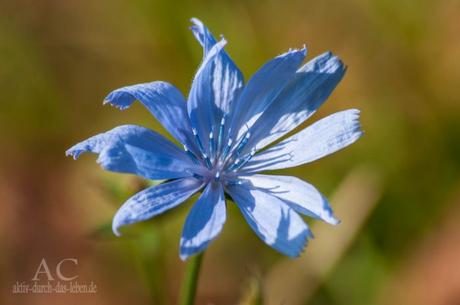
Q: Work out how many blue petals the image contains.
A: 12